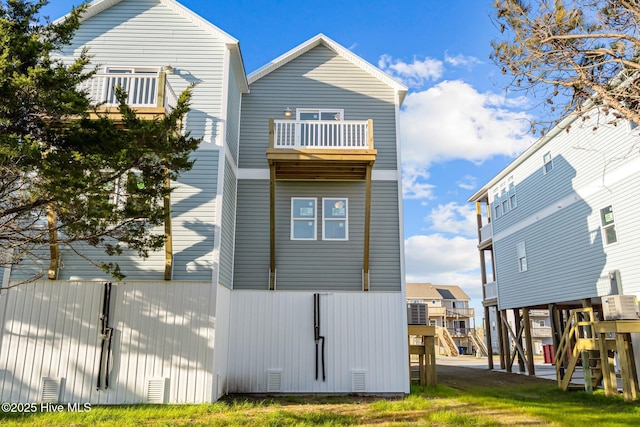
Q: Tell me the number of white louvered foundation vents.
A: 4